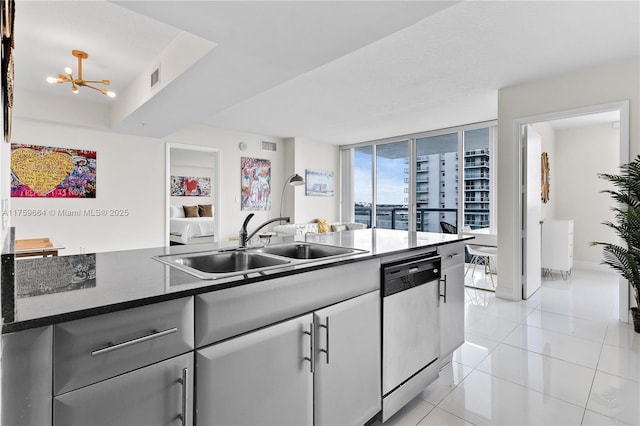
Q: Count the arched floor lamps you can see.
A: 1